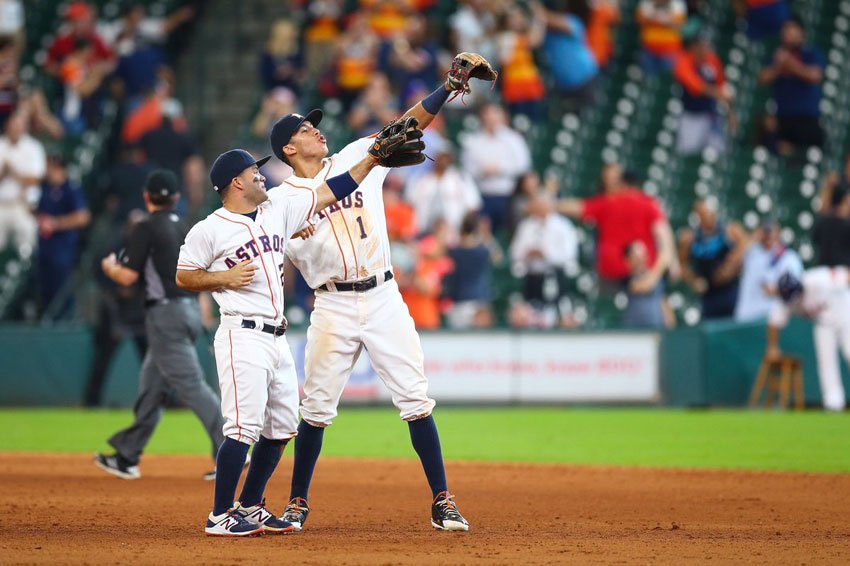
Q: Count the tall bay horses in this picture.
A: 0